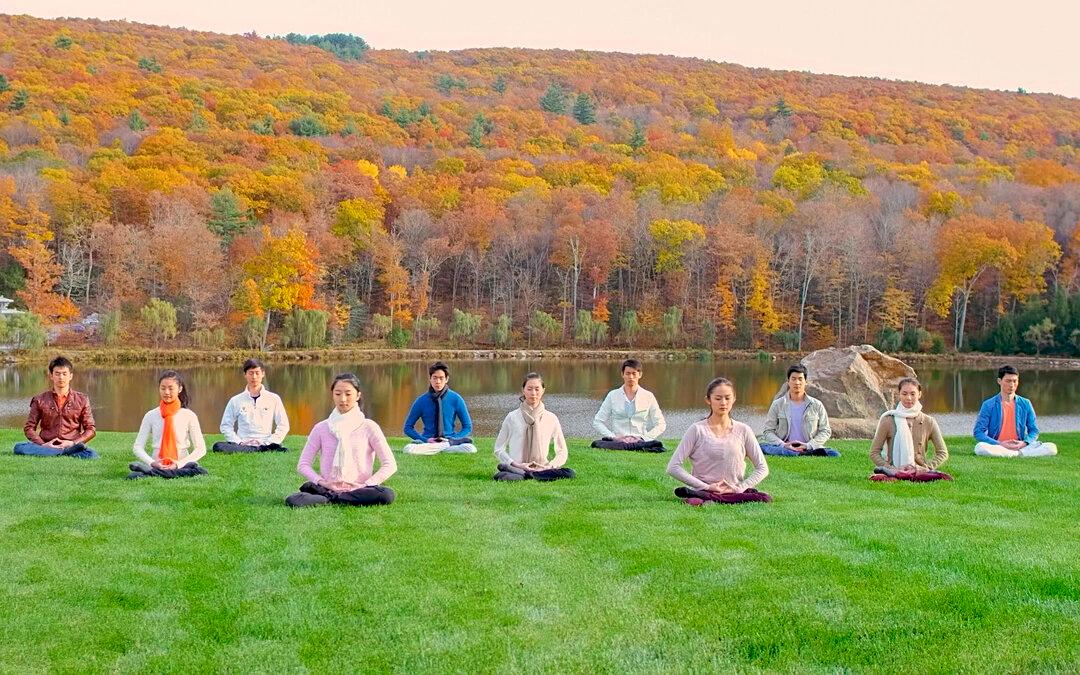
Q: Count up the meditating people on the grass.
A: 11